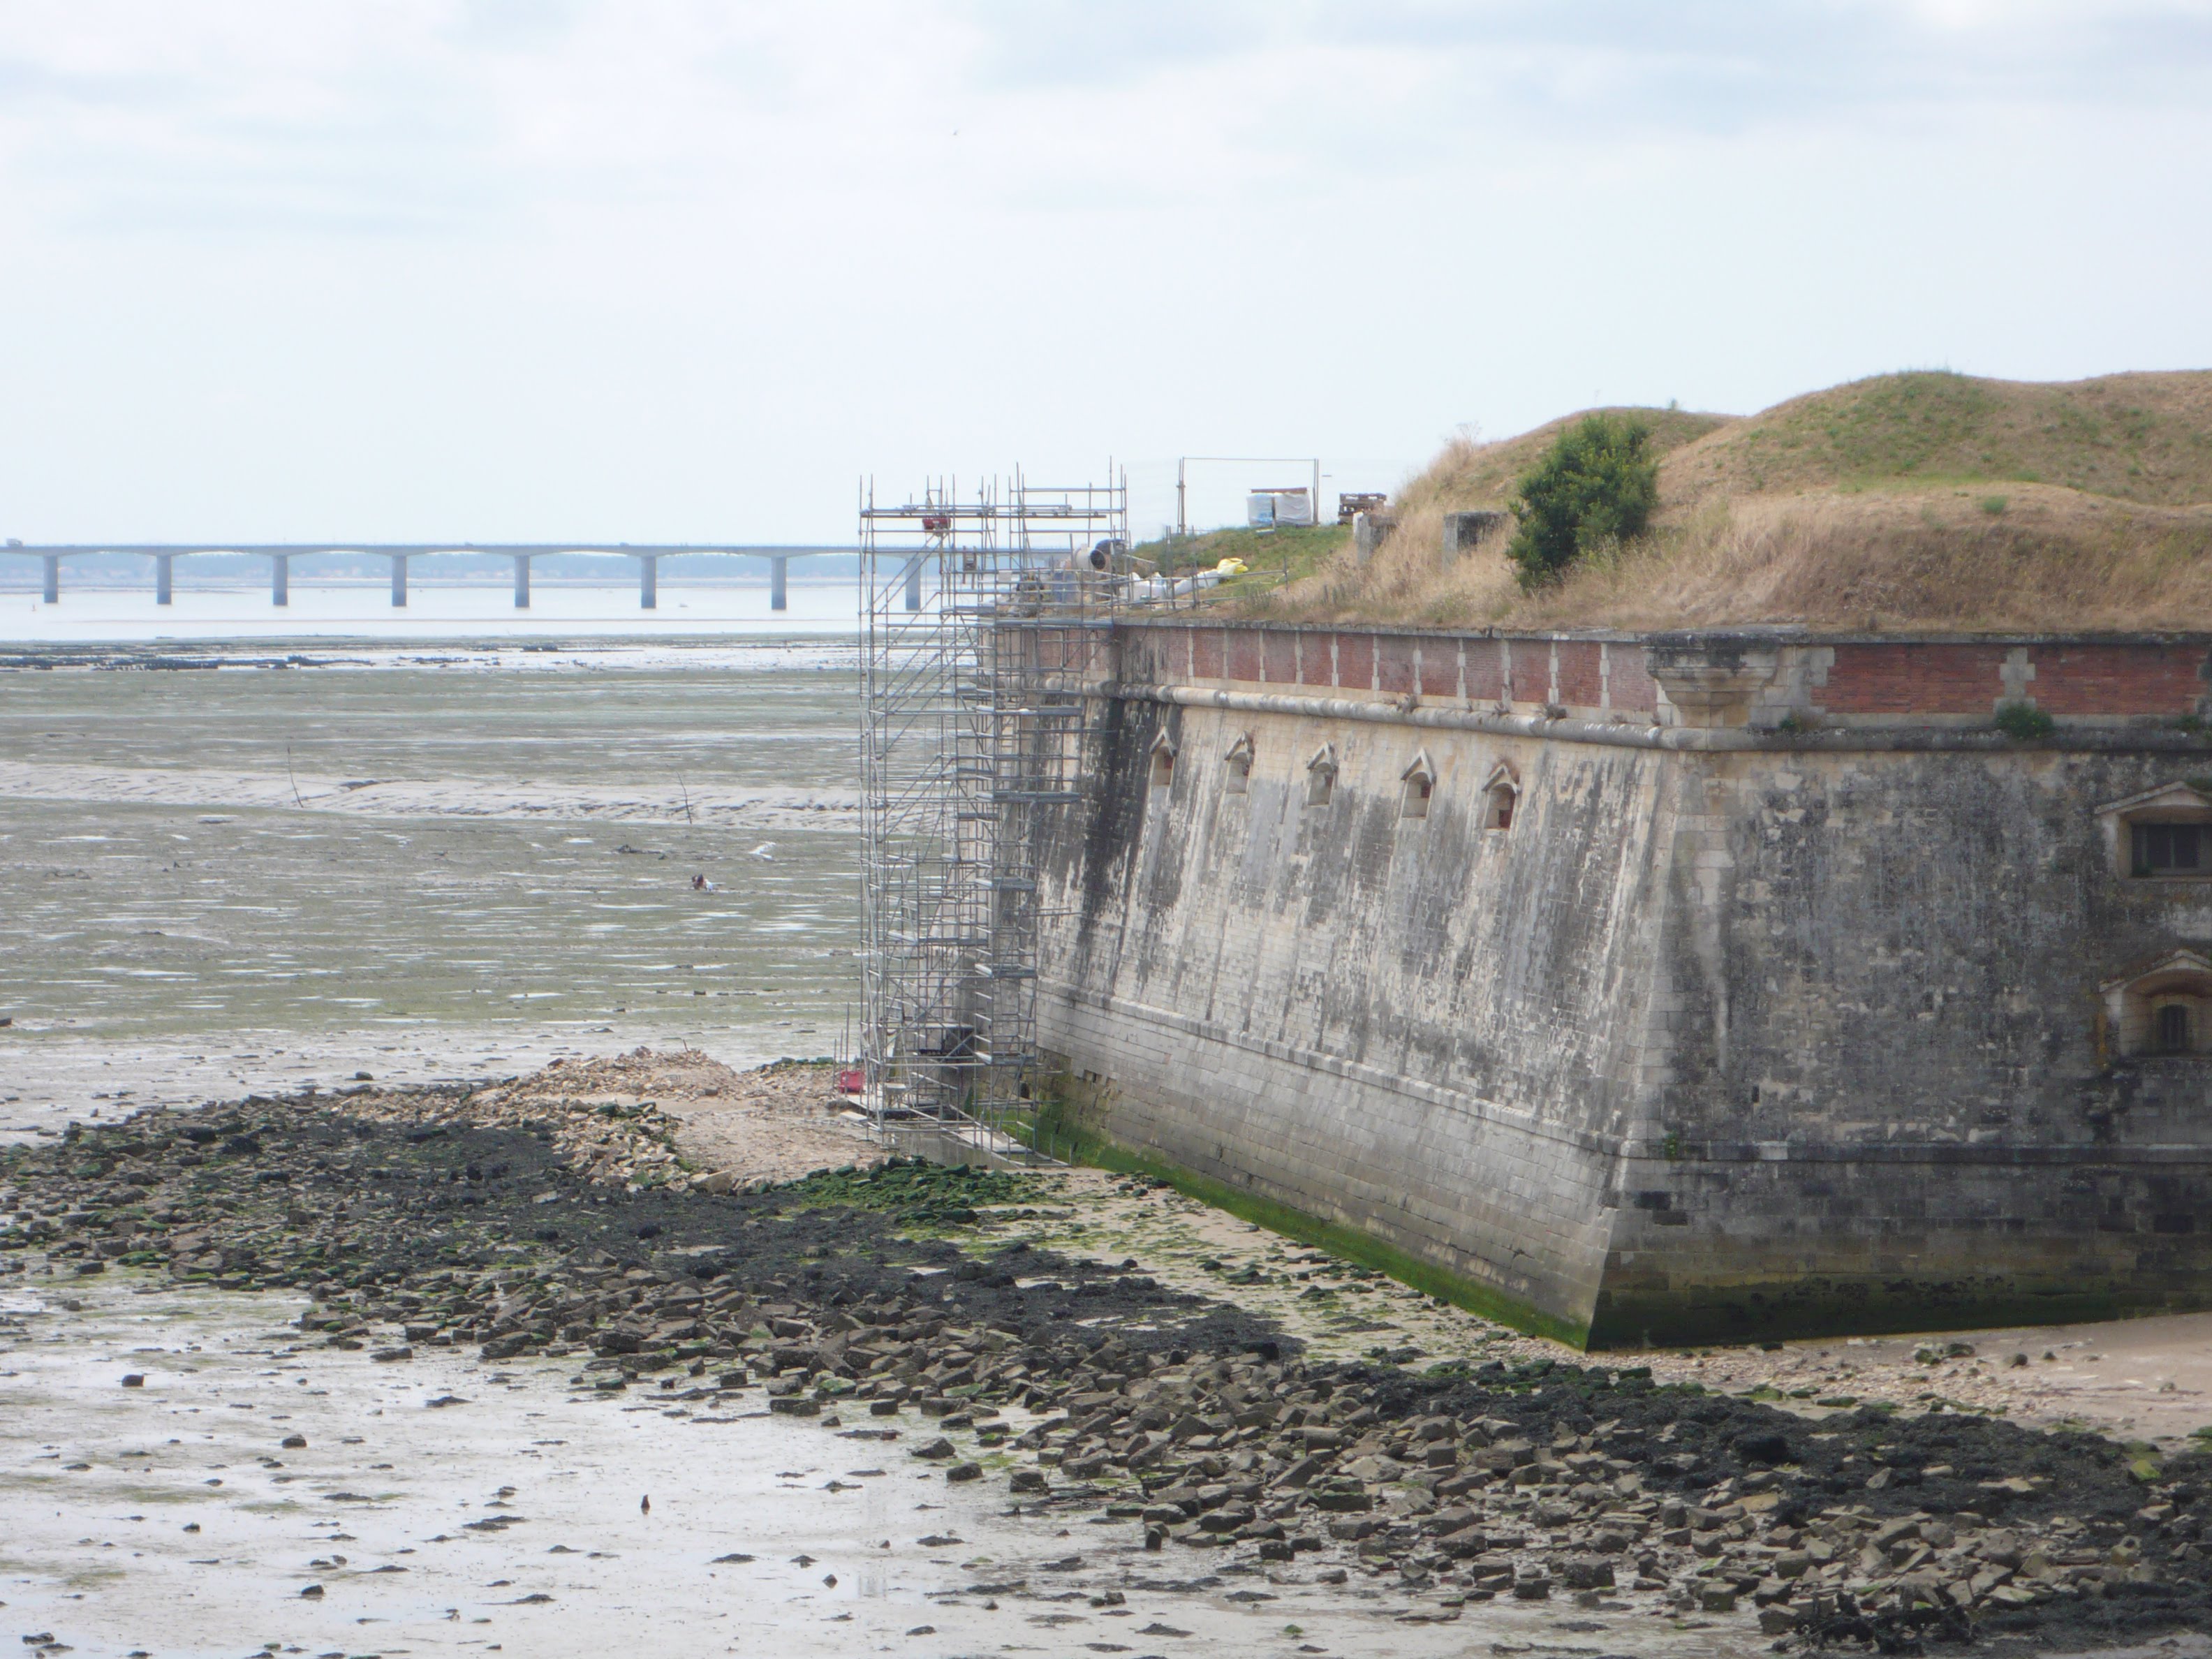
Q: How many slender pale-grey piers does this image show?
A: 8